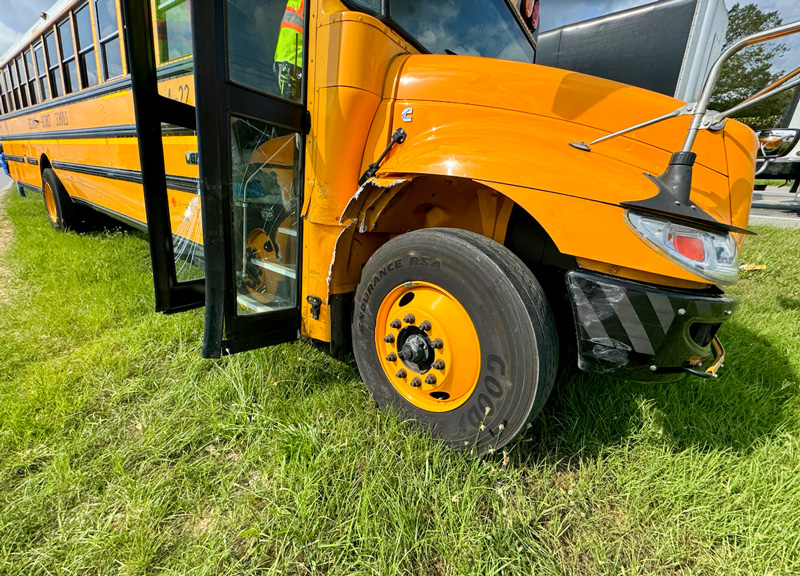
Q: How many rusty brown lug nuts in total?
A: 10